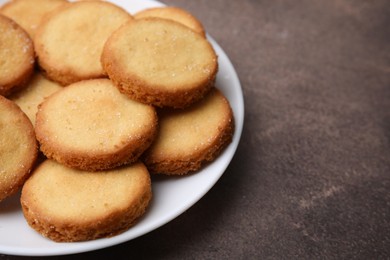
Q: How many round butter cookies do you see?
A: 10